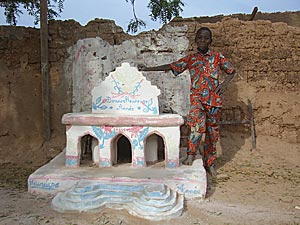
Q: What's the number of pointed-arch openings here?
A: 3